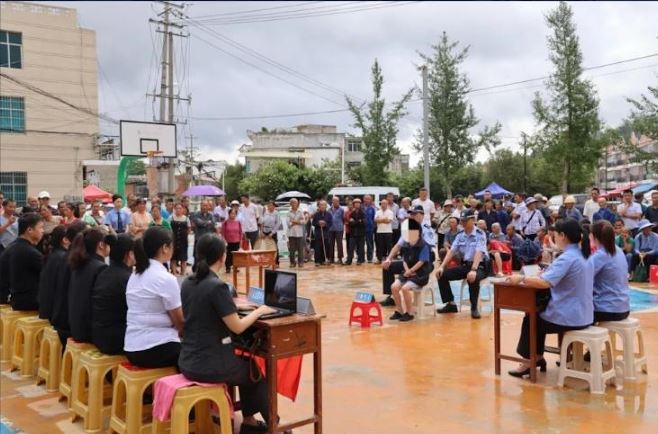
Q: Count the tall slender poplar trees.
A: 3